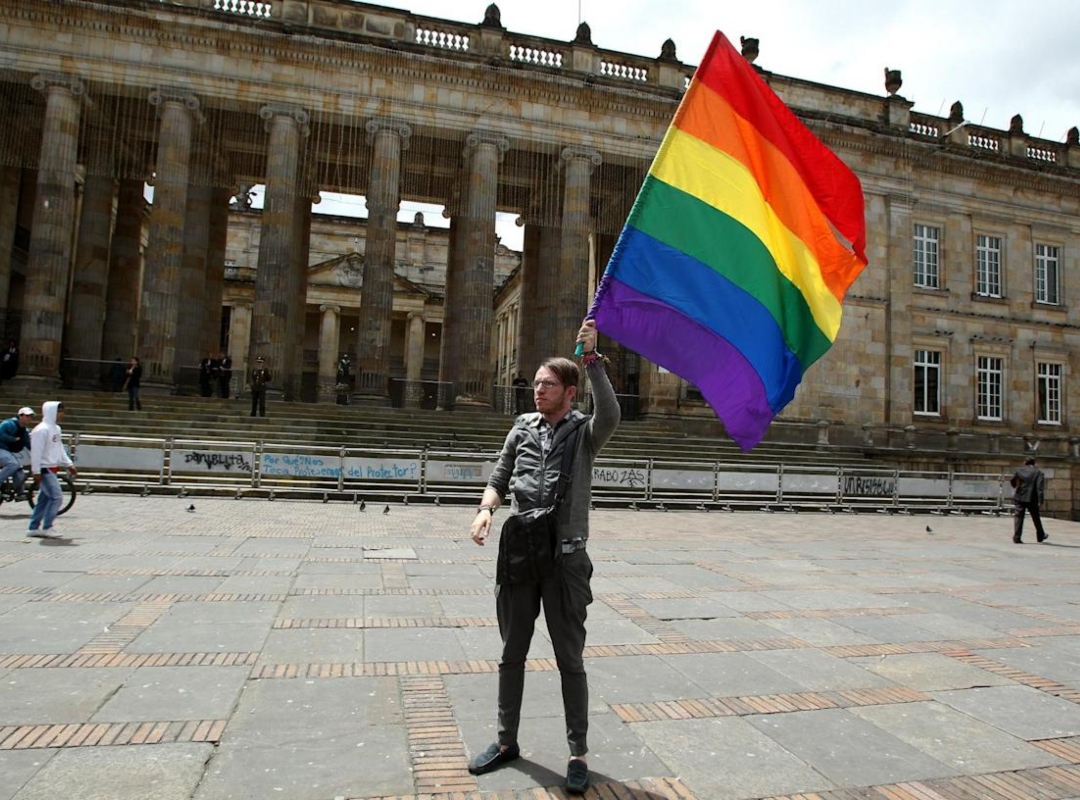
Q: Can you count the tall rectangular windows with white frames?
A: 6